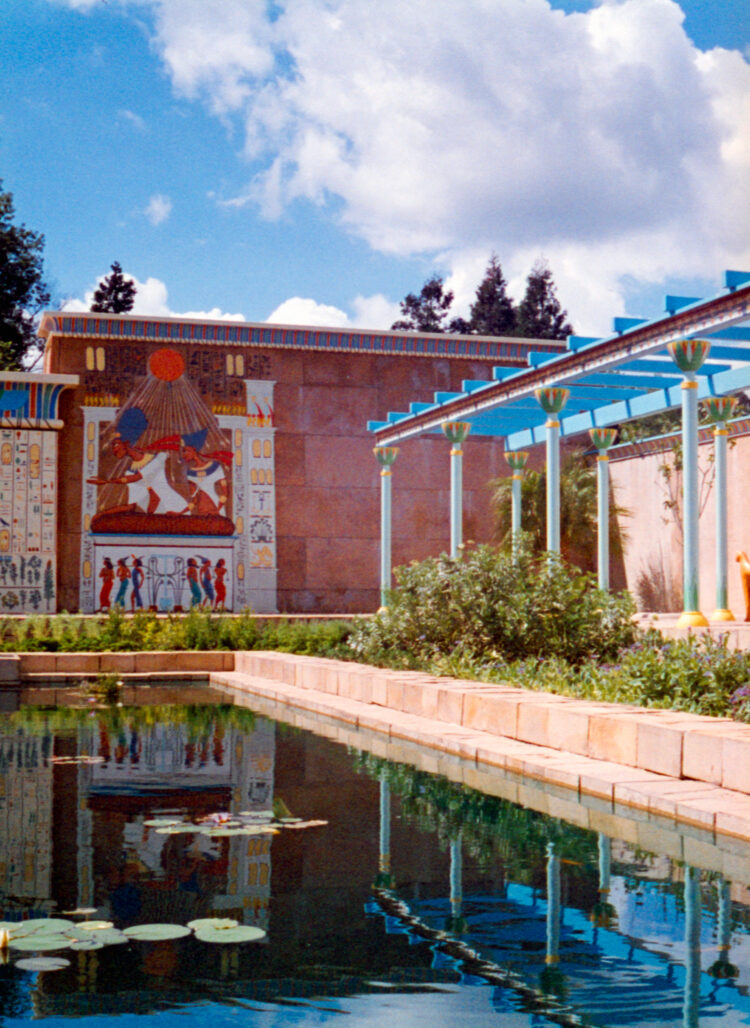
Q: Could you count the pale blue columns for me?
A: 7